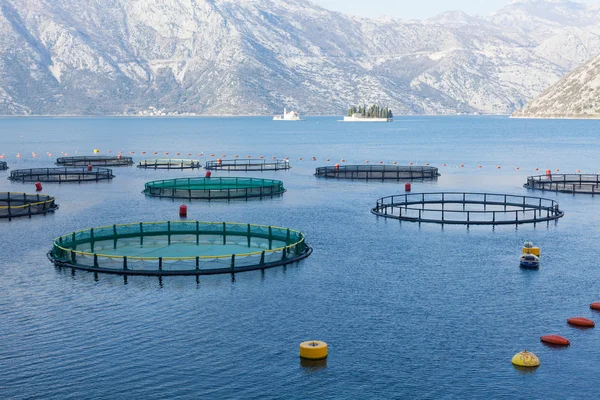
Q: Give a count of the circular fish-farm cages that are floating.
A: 11